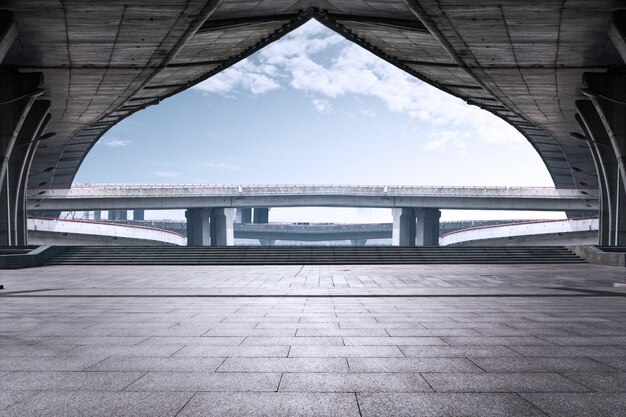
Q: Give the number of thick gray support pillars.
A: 4